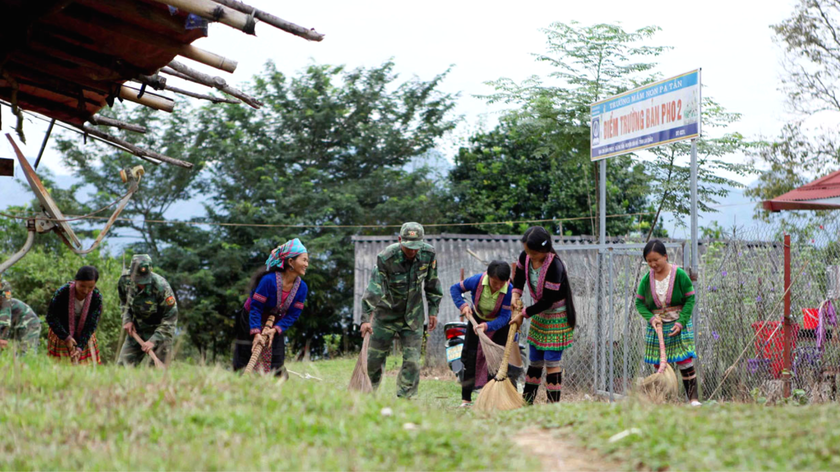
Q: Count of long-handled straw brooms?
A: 5